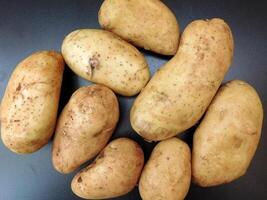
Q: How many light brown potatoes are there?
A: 8